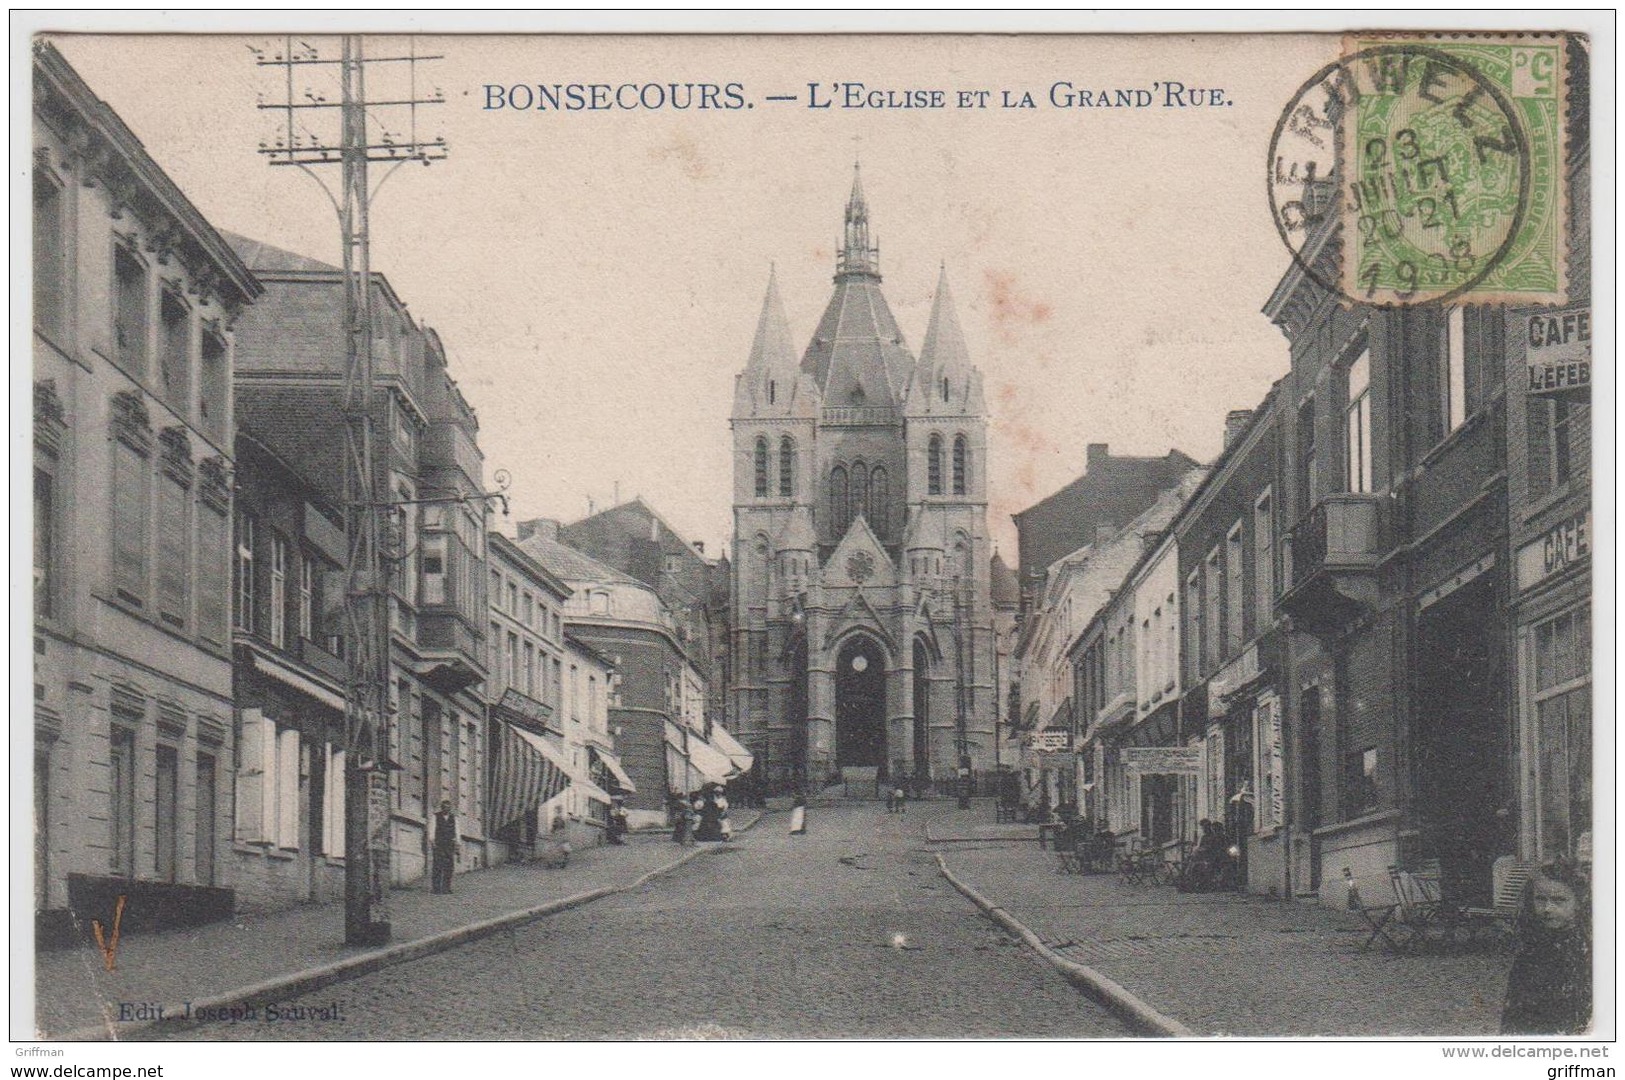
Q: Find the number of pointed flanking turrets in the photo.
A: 2